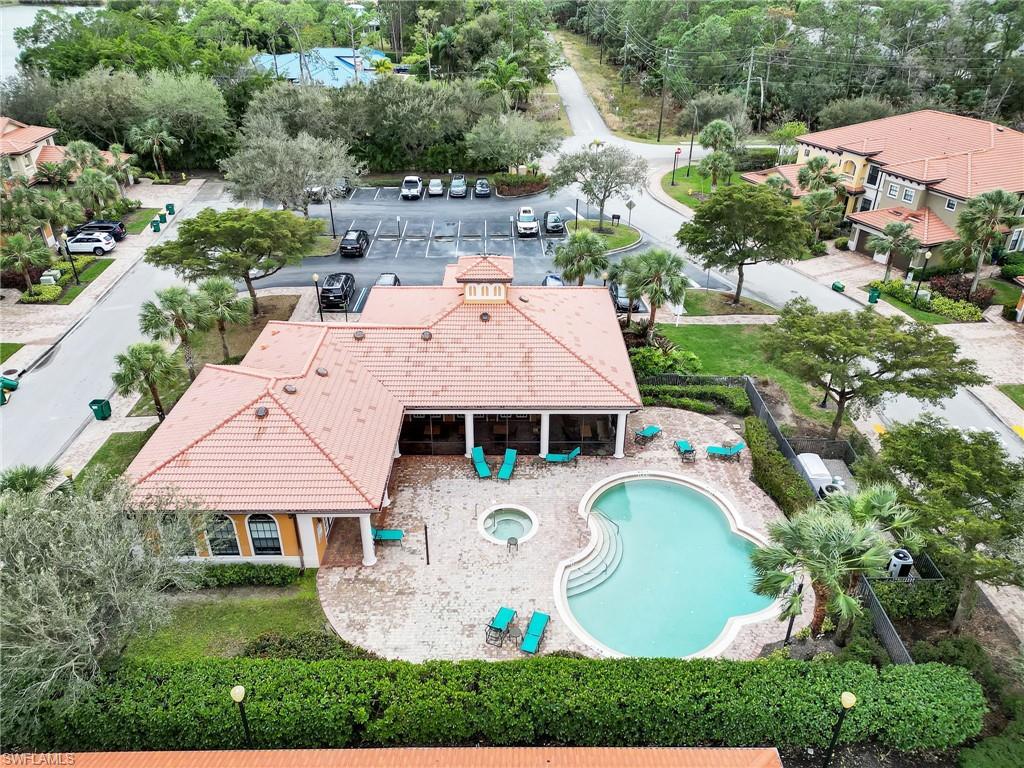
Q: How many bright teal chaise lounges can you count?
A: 9